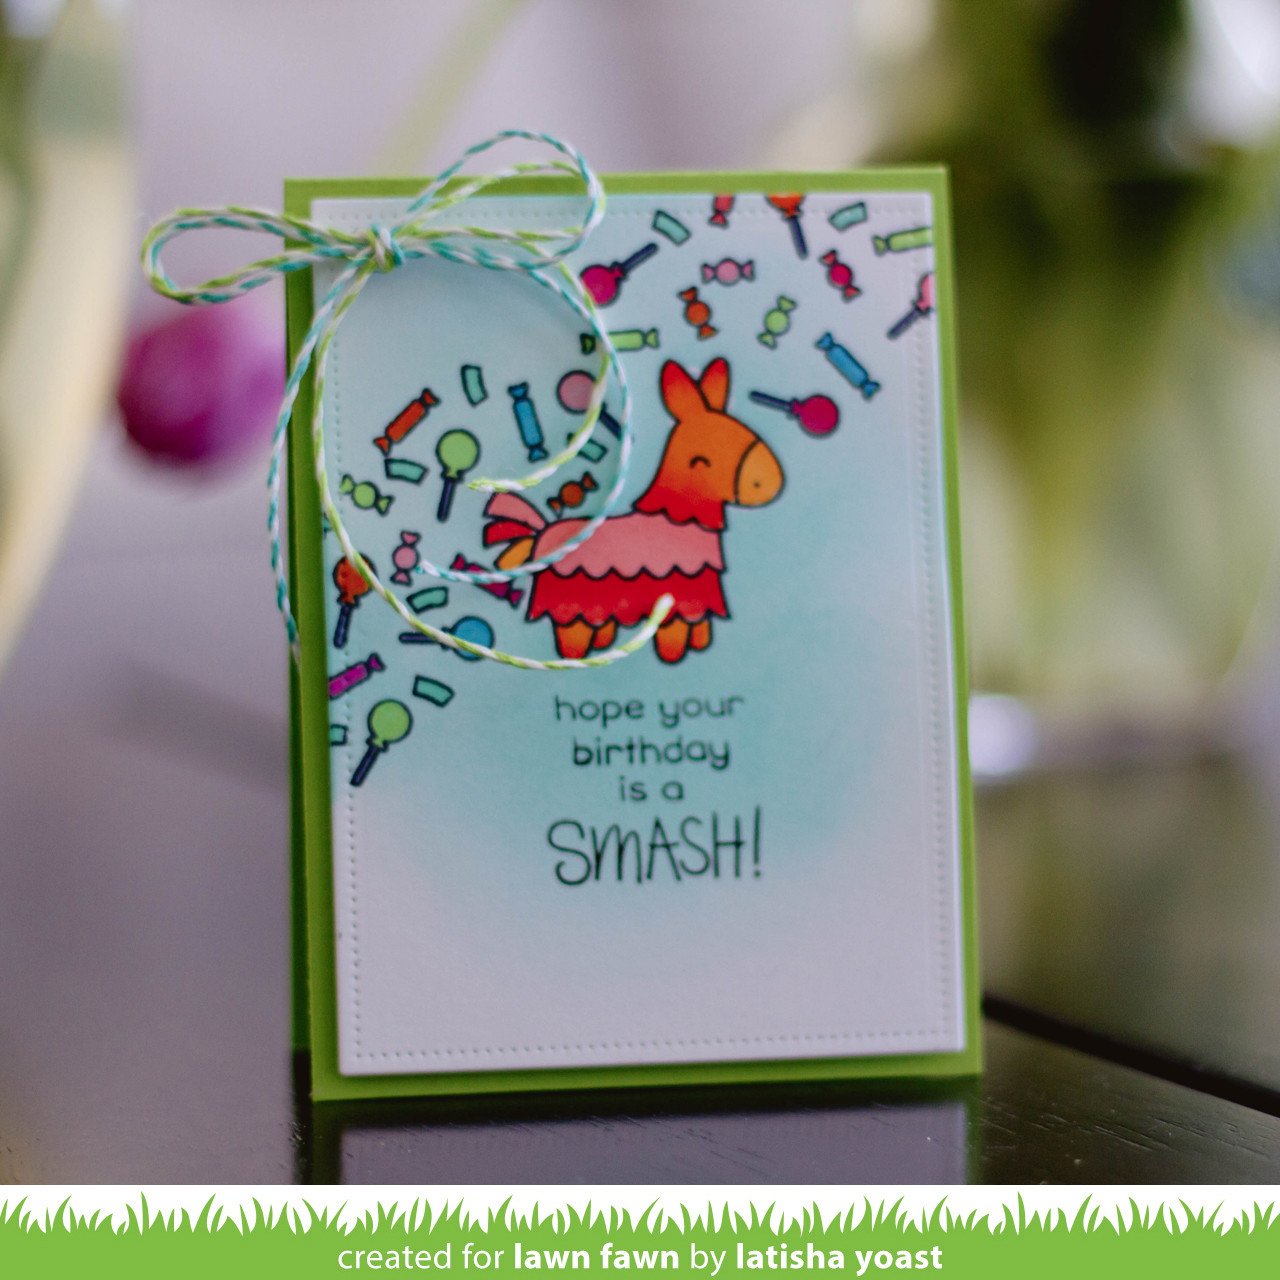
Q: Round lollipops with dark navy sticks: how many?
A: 9